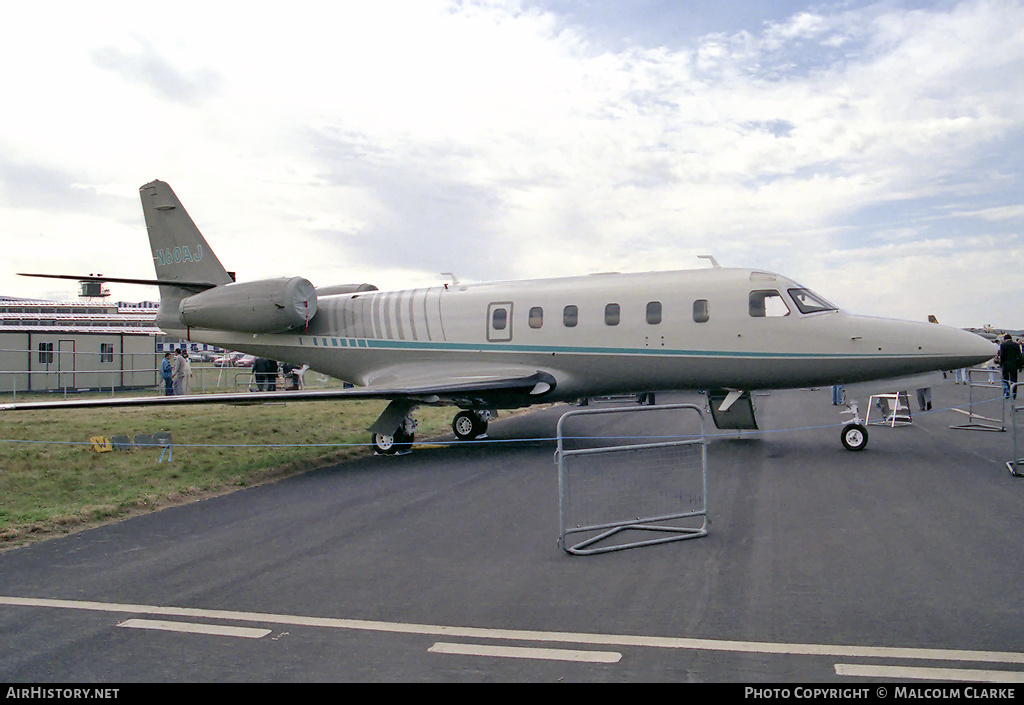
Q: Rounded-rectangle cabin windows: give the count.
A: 6